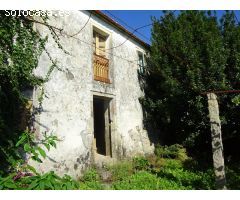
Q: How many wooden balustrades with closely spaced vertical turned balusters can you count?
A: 1